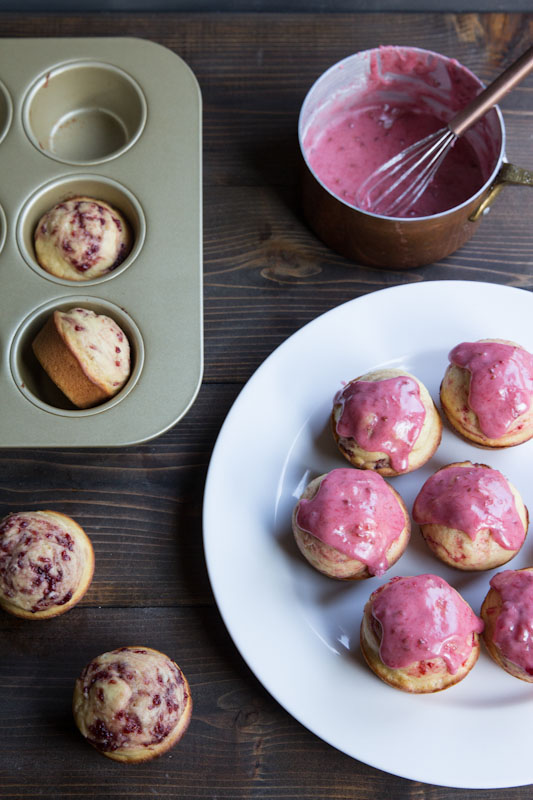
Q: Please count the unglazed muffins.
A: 4